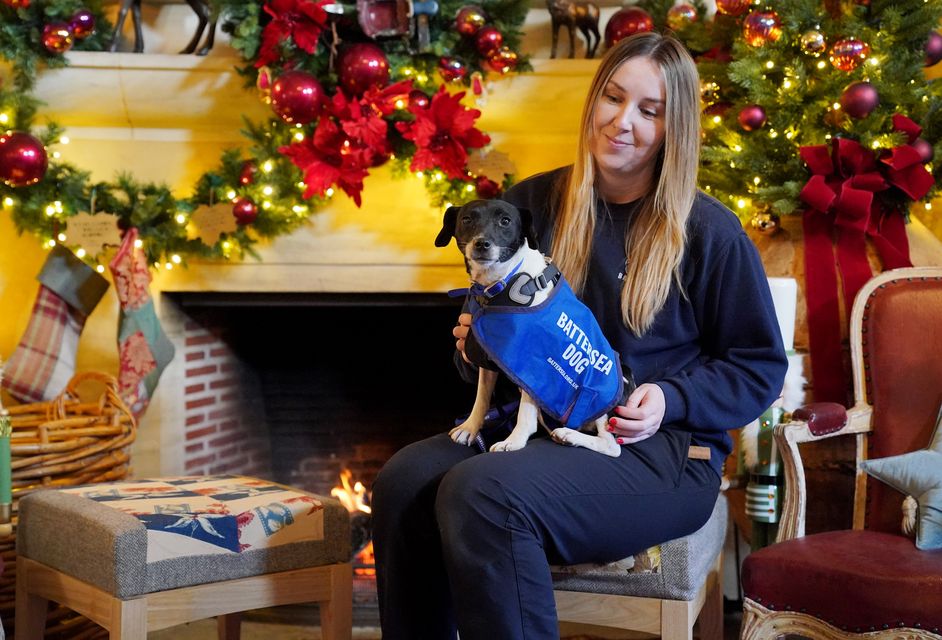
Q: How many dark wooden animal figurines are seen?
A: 2